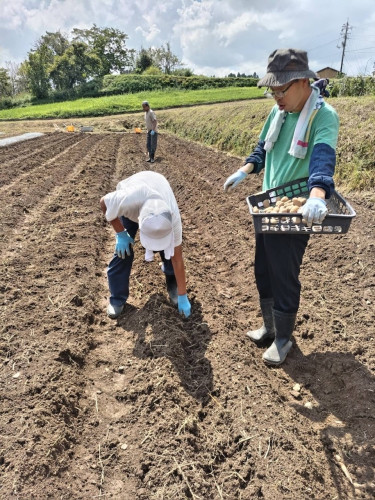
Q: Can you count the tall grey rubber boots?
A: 2